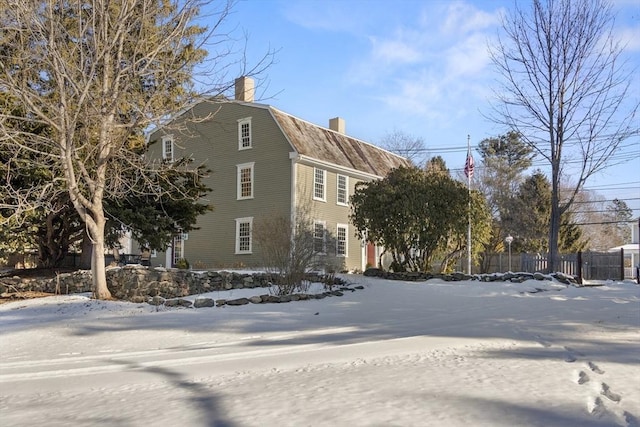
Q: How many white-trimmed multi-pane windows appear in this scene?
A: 8